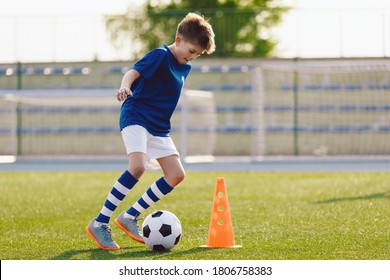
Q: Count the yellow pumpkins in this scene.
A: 0